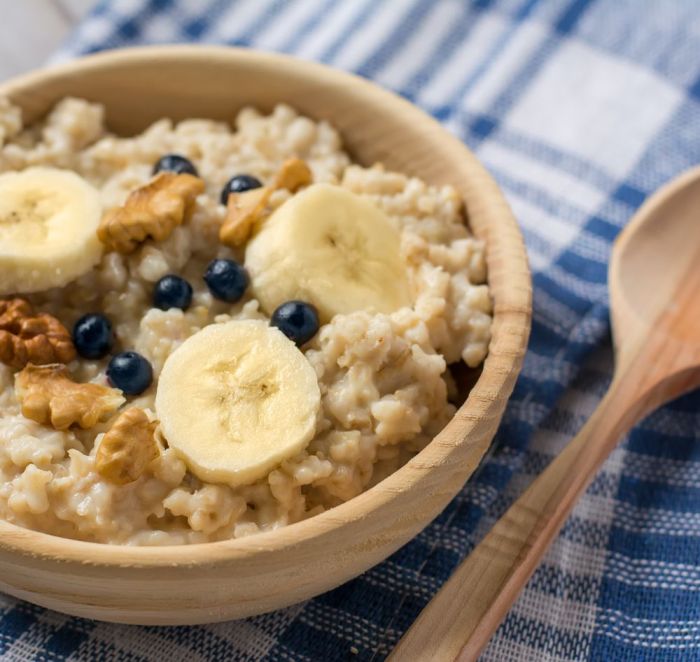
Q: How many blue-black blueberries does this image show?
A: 7